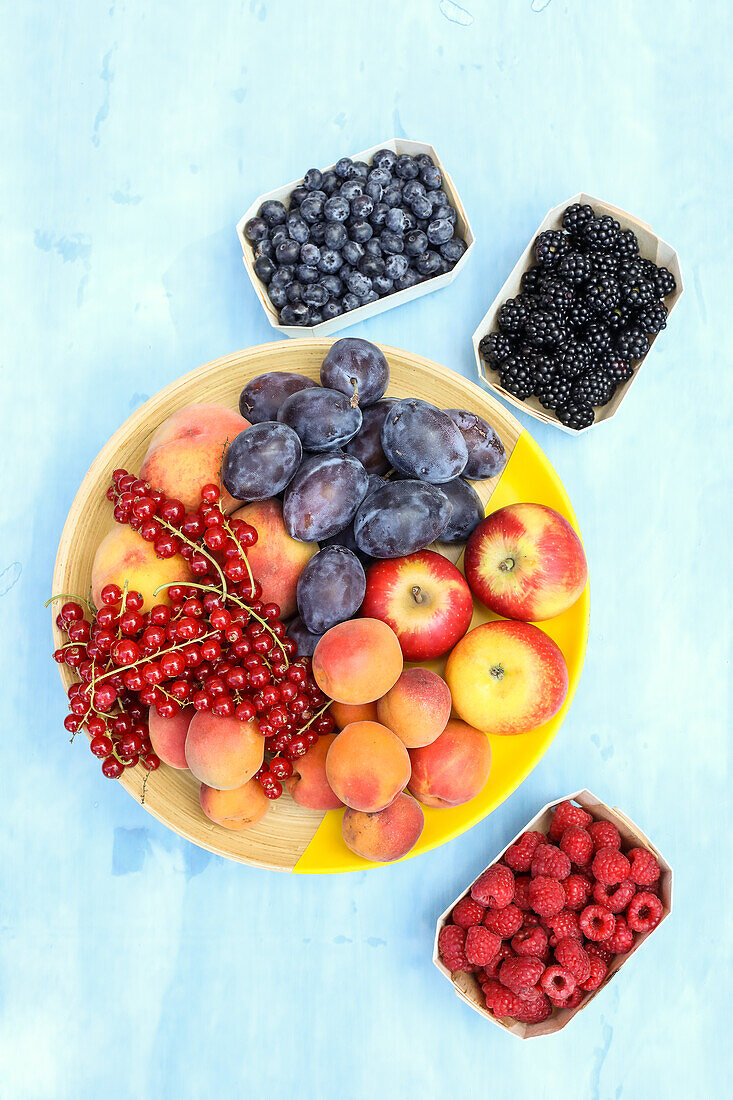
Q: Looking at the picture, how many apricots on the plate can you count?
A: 10